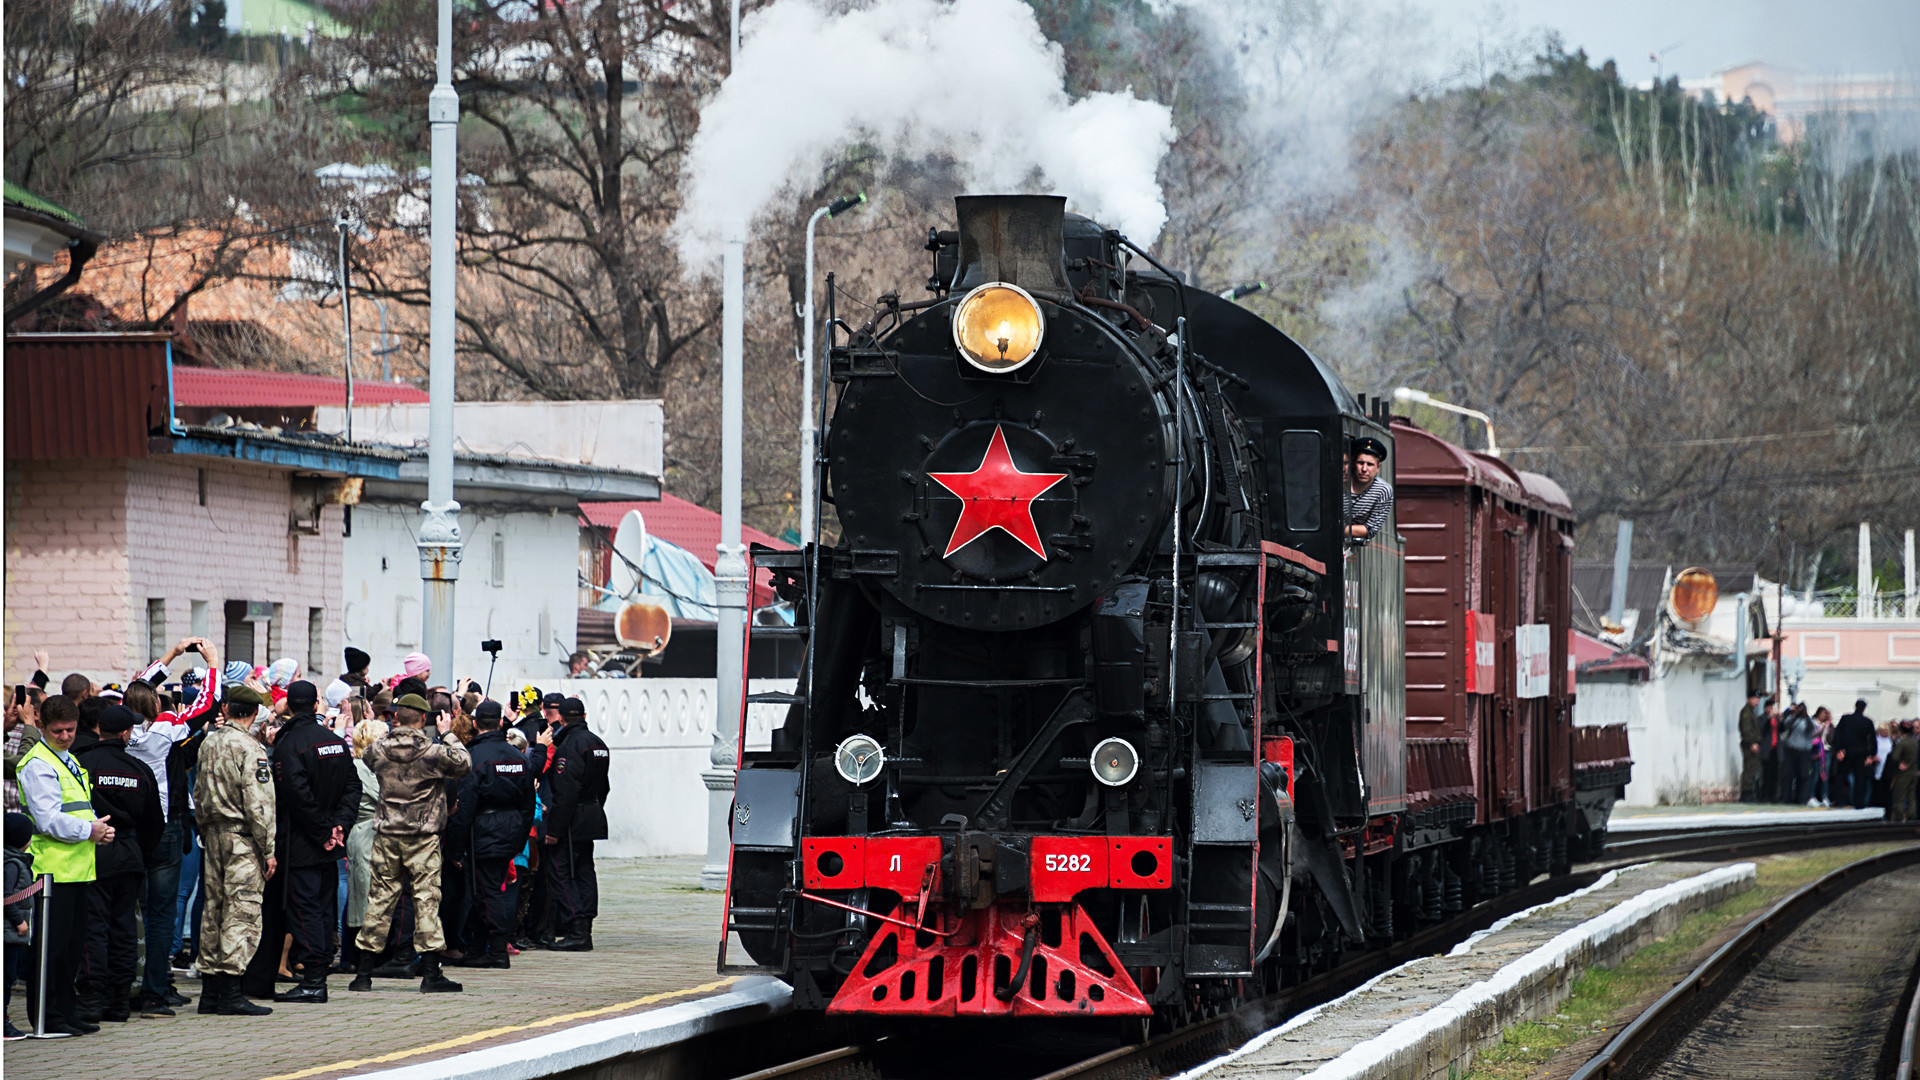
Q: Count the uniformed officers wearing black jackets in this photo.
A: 4